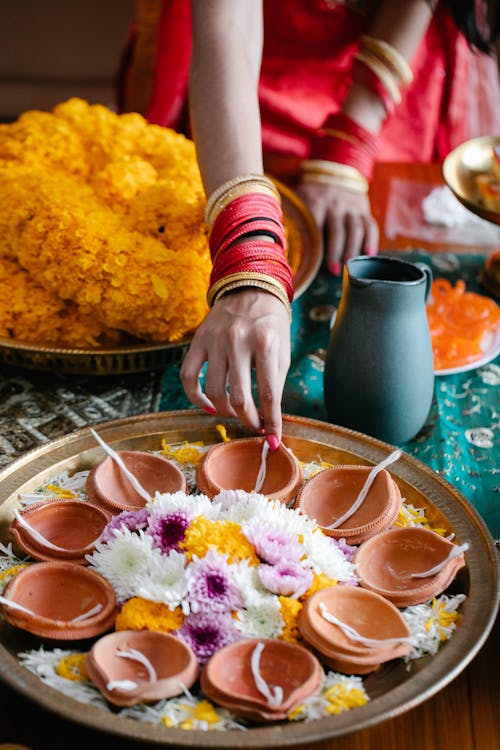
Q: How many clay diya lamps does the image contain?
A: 9